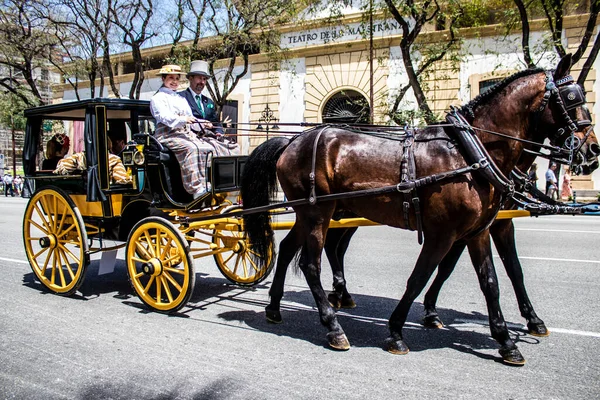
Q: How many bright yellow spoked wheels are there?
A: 3